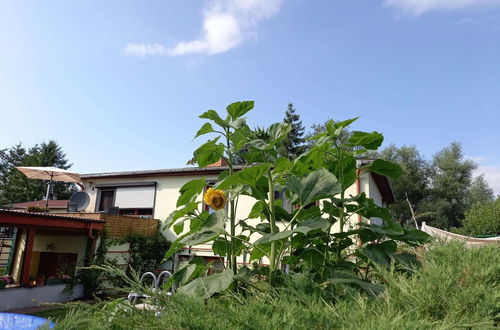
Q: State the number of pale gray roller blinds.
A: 1